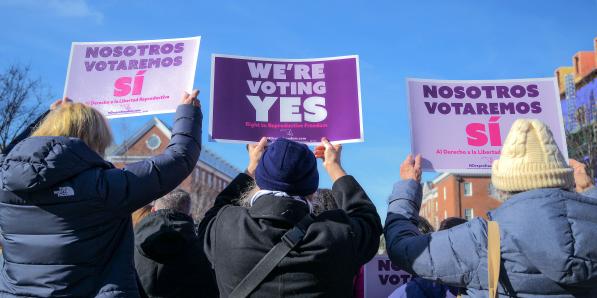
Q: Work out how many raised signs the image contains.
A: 3